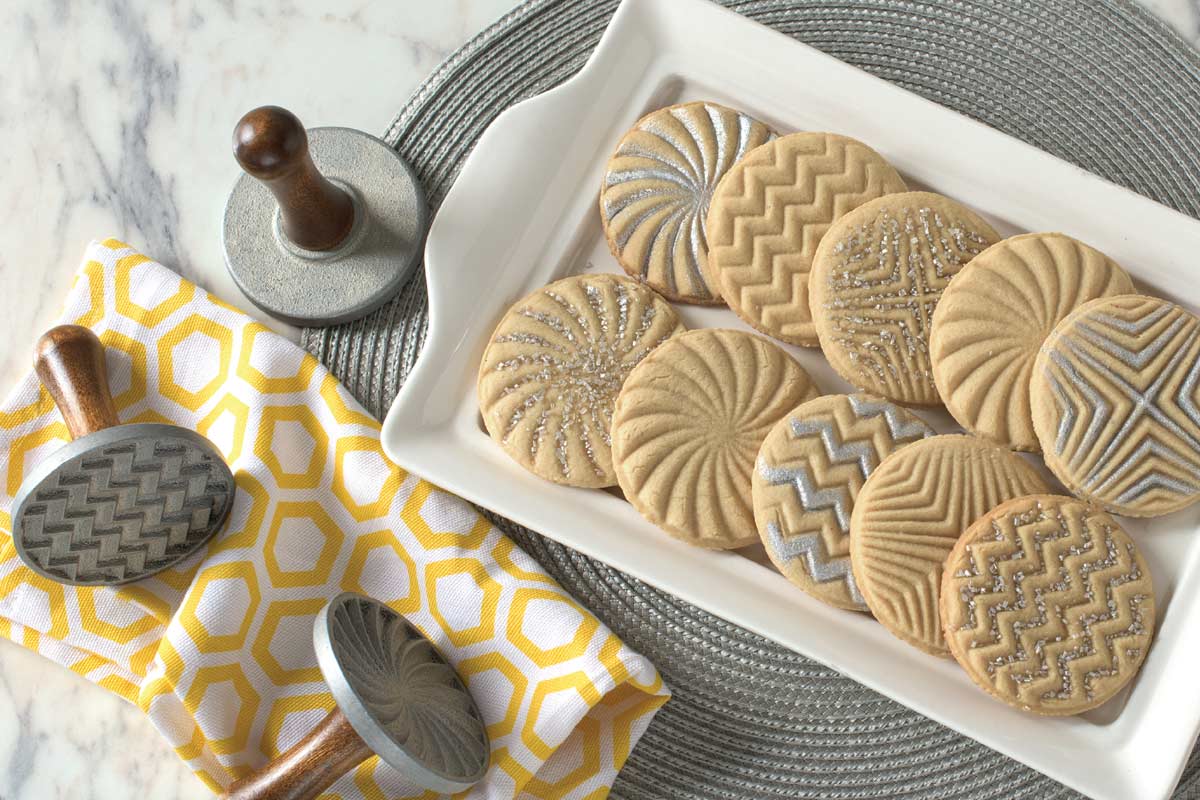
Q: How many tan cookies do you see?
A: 10